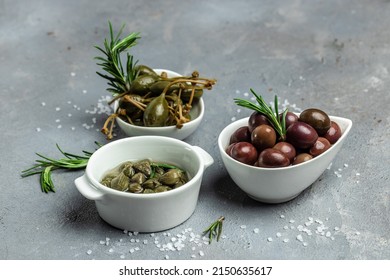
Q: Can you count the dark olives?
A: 13